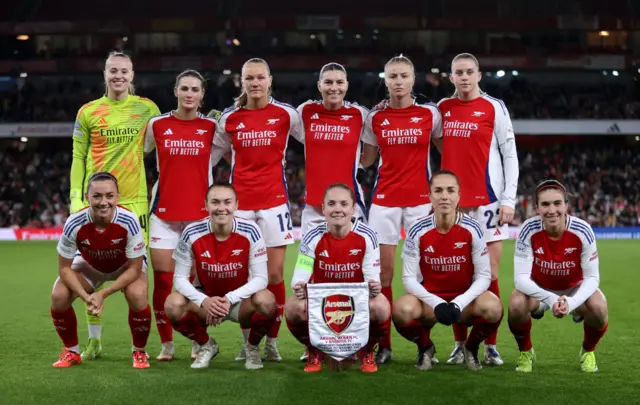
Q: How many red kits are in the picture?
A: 10